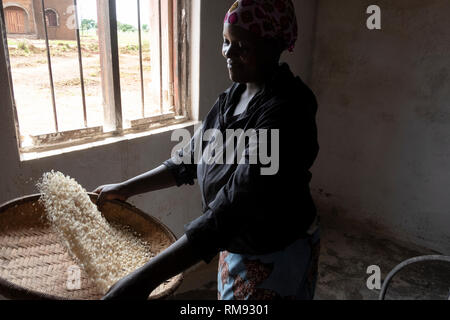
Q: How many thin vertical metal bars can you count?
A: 4